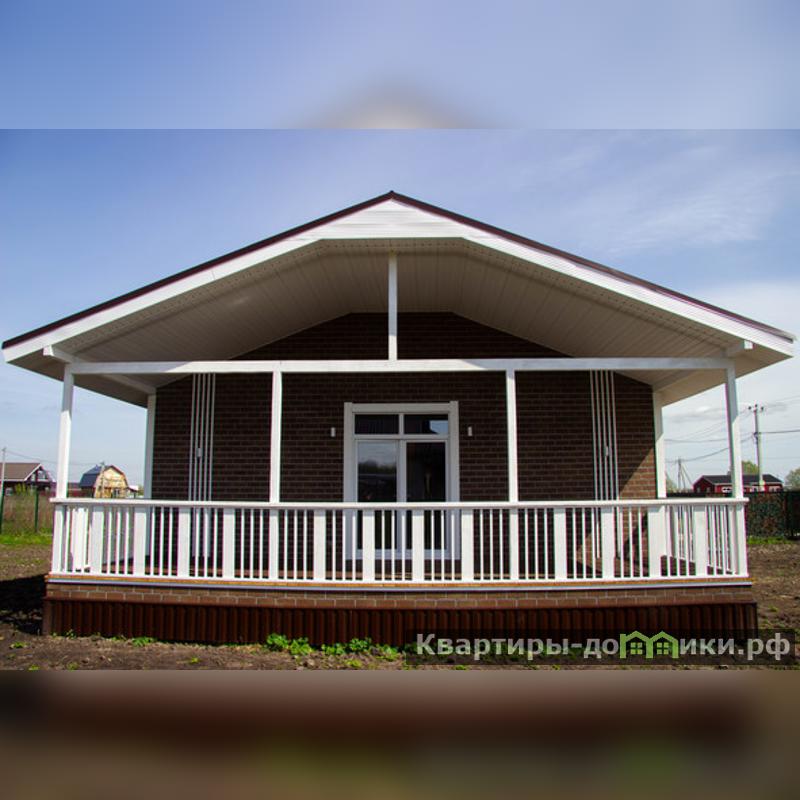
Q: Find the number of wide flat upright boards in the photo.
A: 12